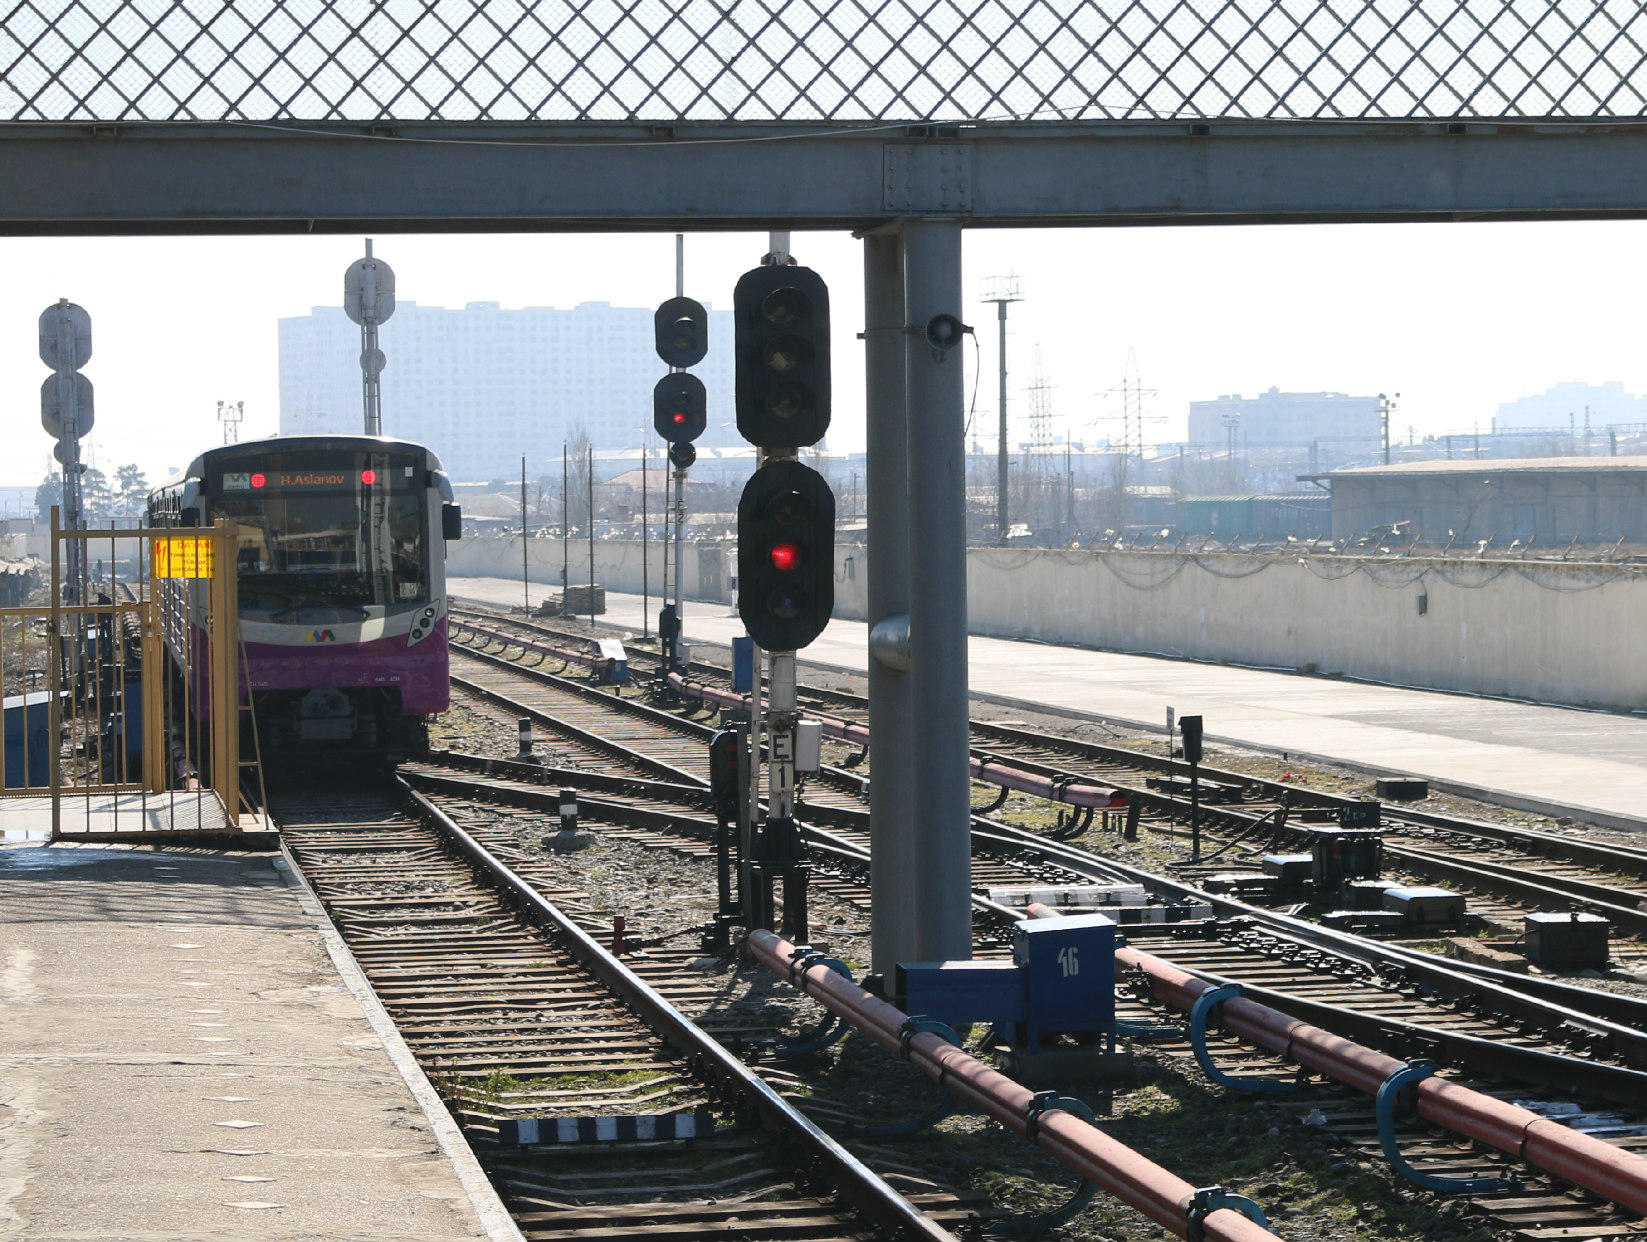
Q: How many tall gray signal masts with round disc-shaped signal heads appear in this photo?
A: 2